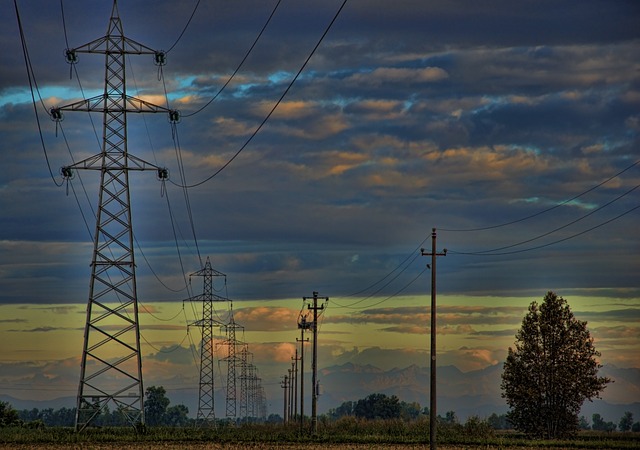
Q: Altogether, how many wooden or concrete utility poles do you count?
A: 7